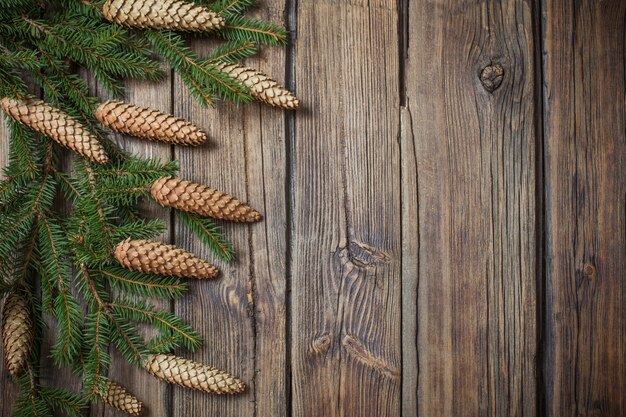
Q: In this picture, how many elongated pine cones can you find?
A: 9